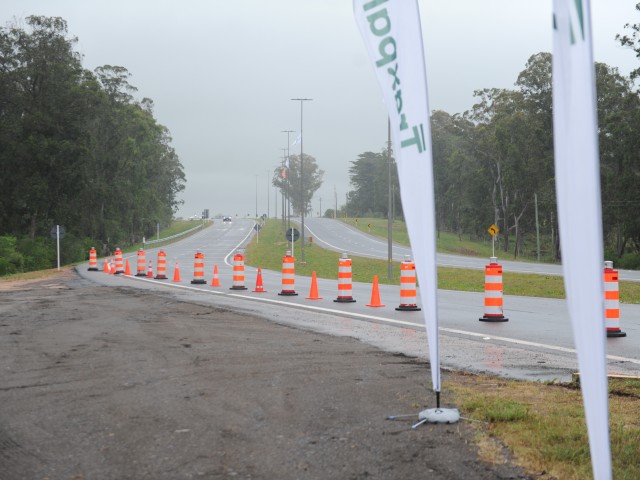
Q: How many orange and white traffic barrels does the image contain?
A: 11